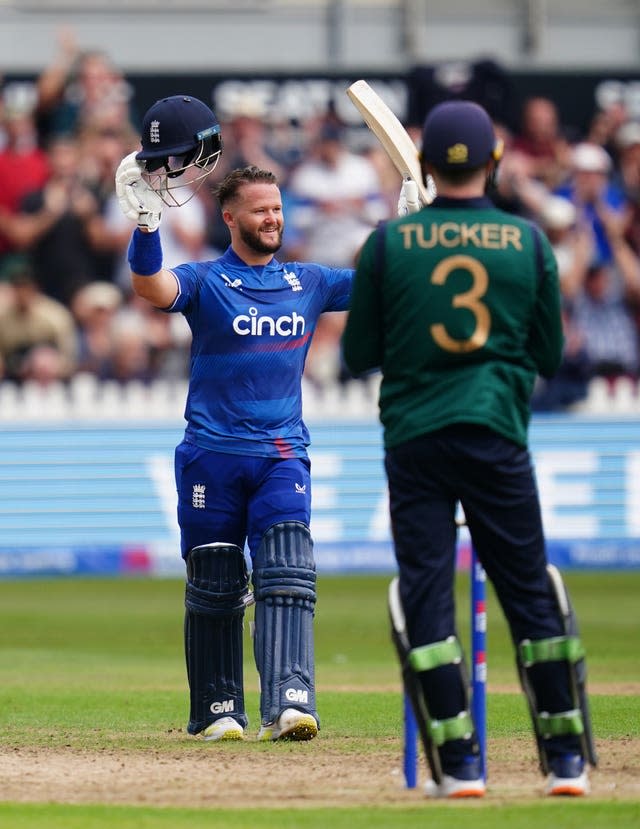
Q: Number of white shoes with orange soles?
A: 2